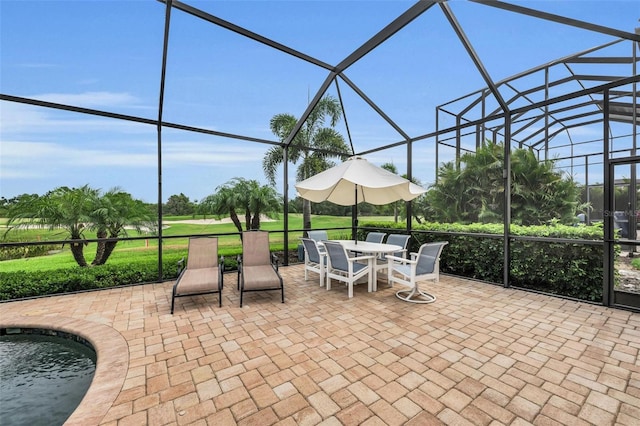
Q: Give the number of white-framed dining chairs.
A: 6